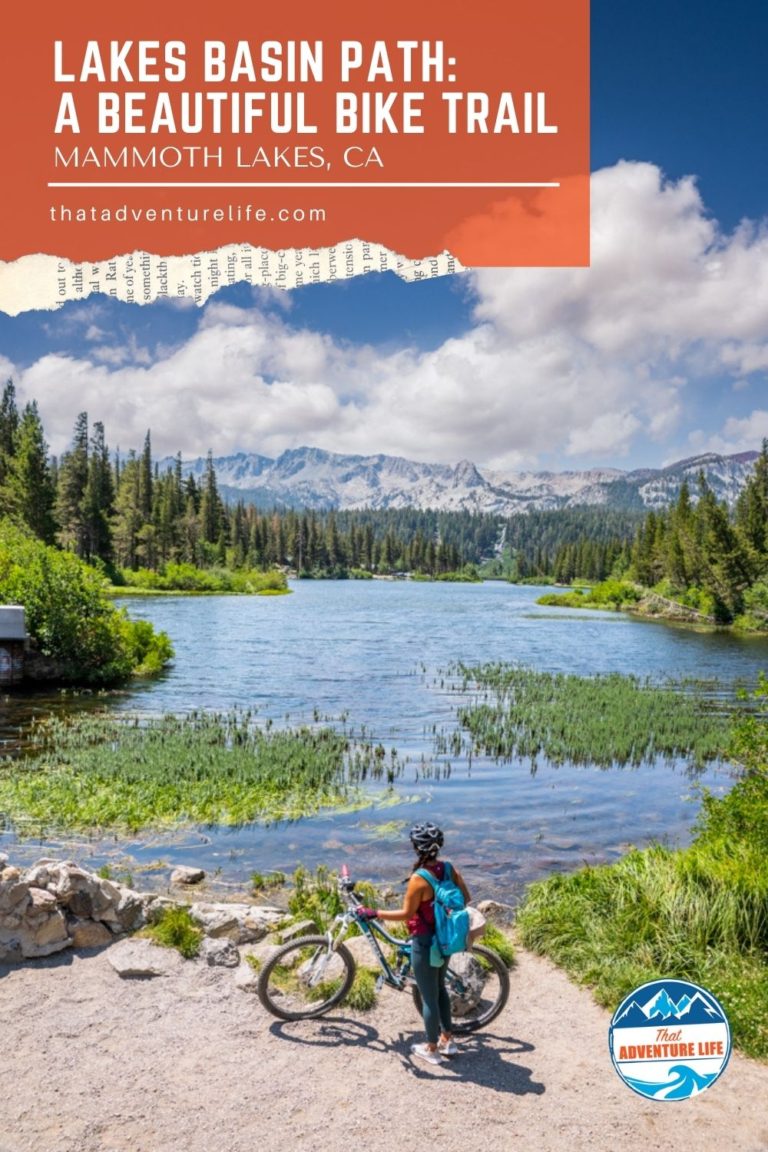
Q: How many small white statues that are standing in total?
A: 0